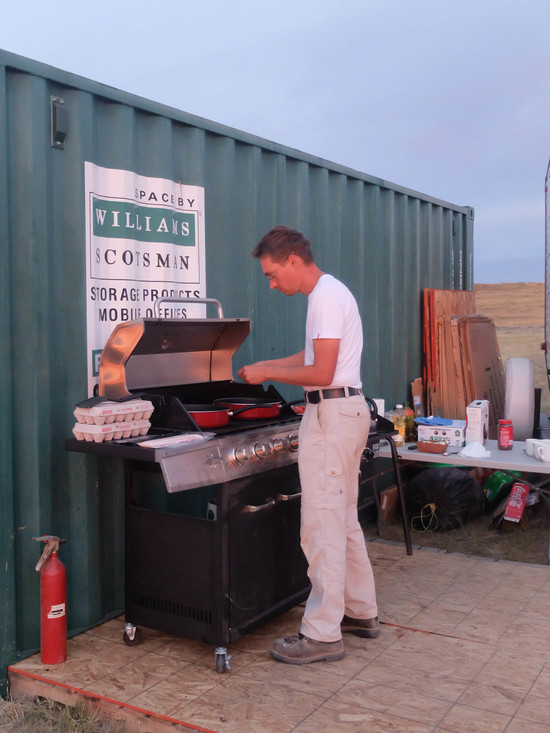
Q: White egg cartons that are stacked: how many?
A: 2